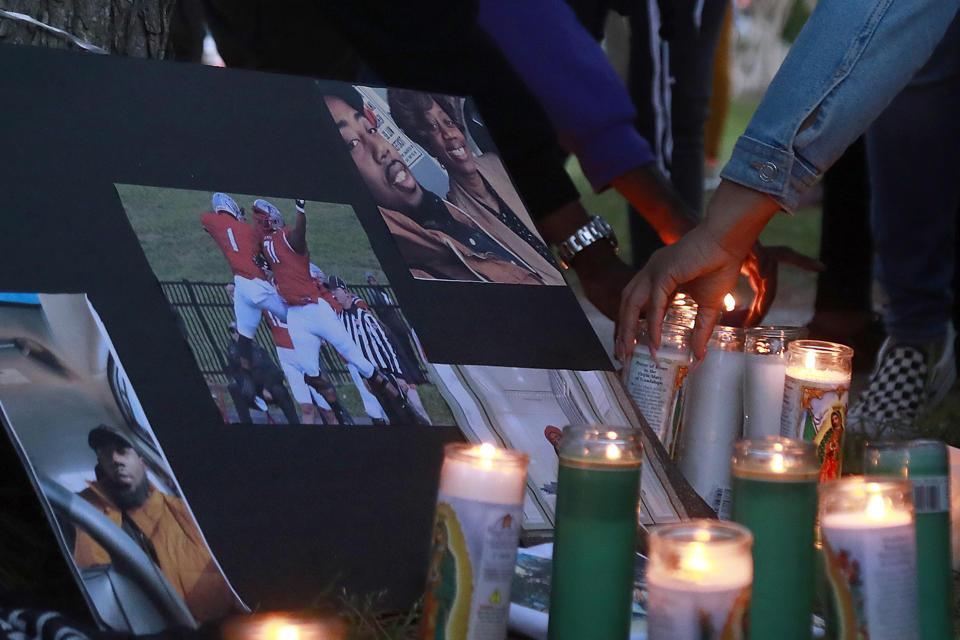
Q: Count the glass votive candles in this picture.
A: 12